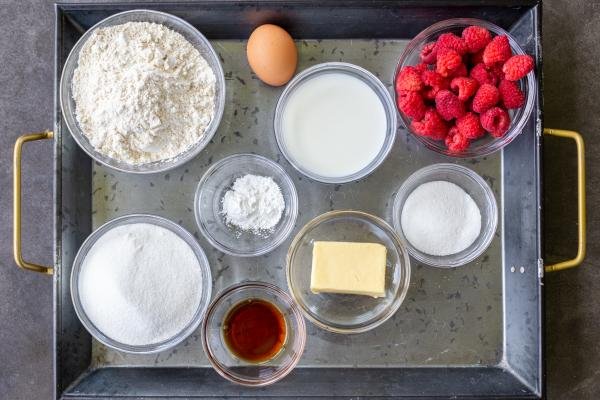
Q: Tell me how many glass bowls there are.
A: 8